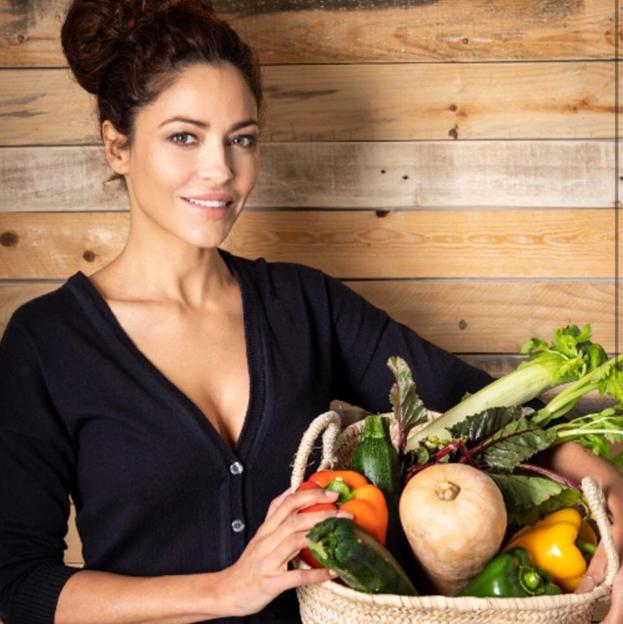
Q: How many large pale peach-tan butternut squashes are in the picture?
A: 1